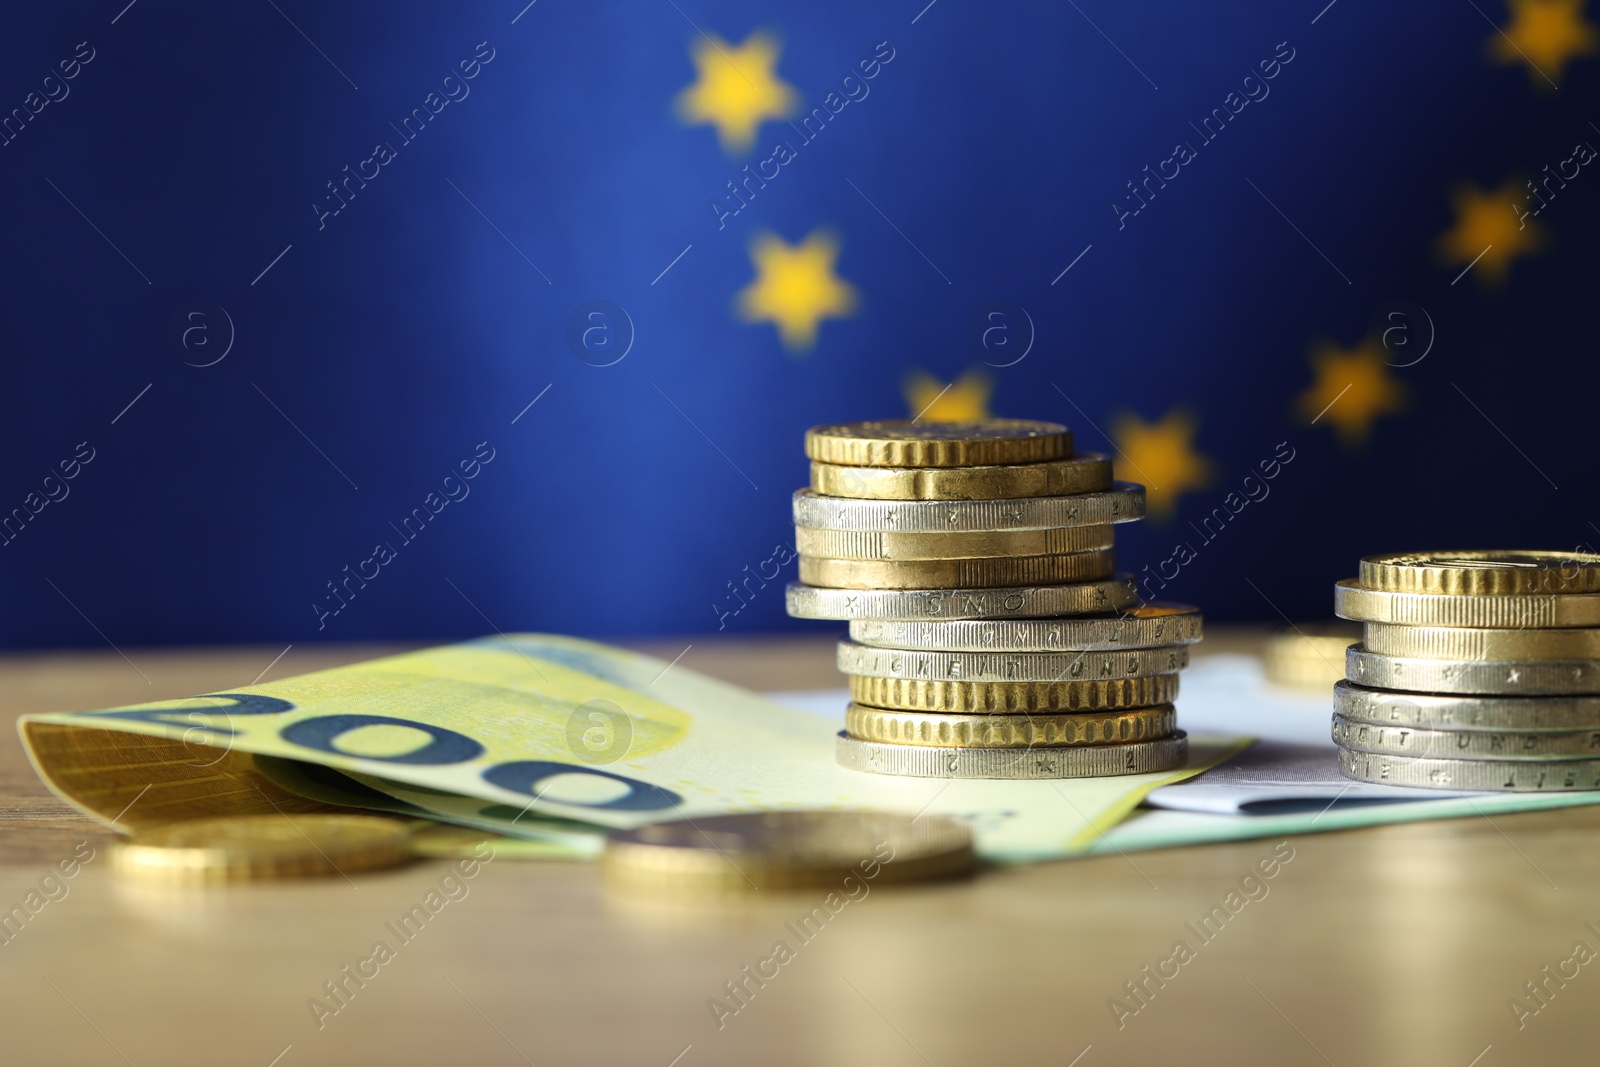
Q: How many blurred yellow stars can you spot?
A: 7